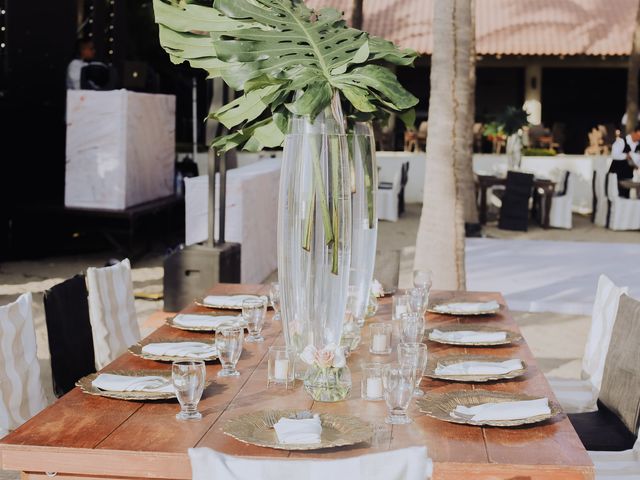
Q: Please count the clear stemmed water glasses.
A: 9